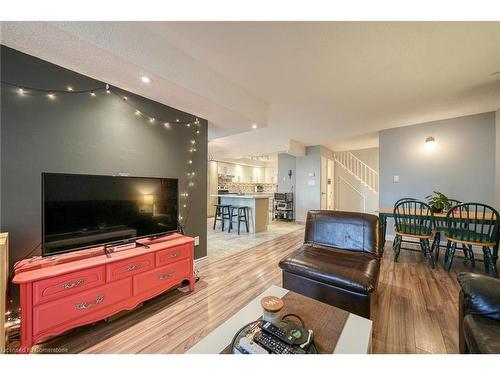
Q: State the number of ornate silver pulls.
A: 5